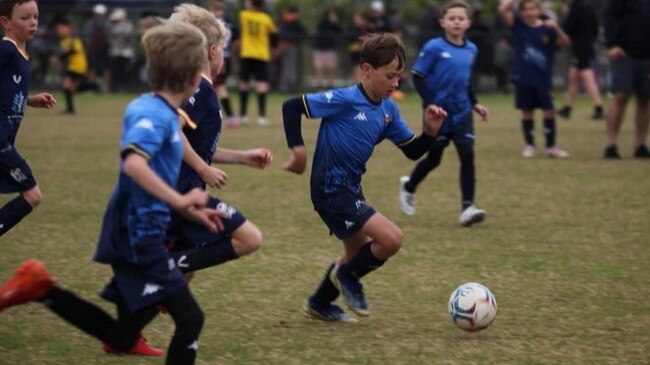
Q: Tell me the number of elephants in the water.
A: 0